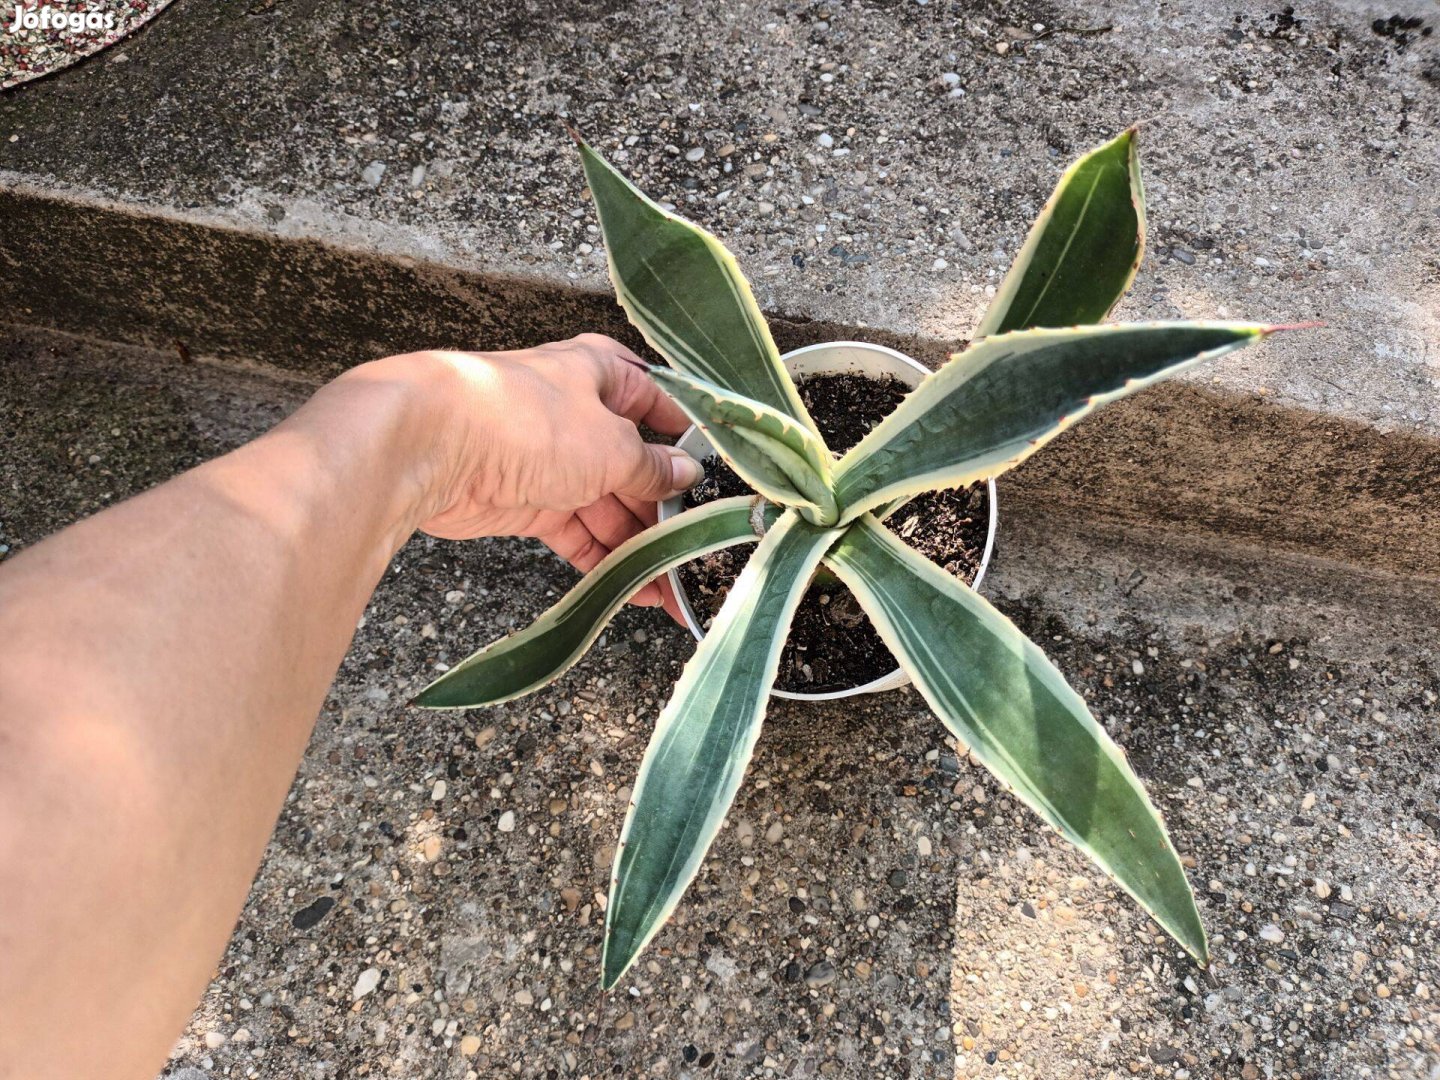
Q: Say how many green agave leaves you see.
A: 7